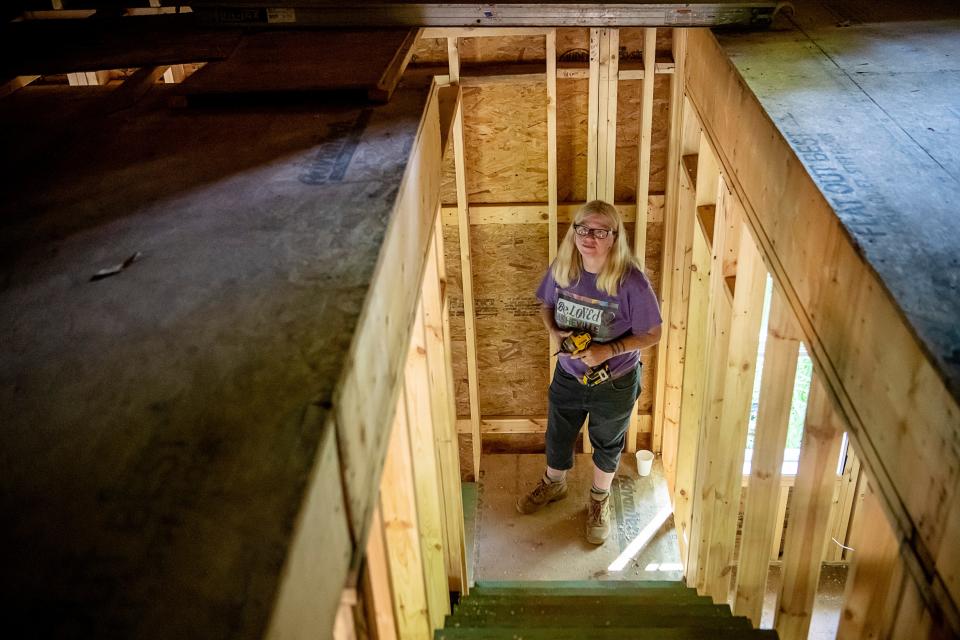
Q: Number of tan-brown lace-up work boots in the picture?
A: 2